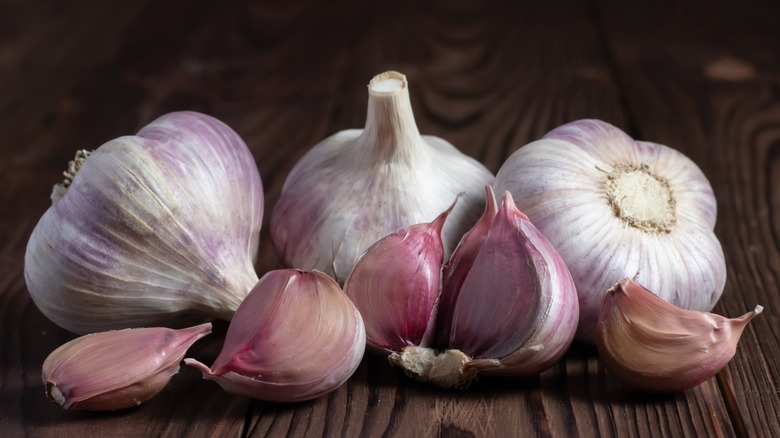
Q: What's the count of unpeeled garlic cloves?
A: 6